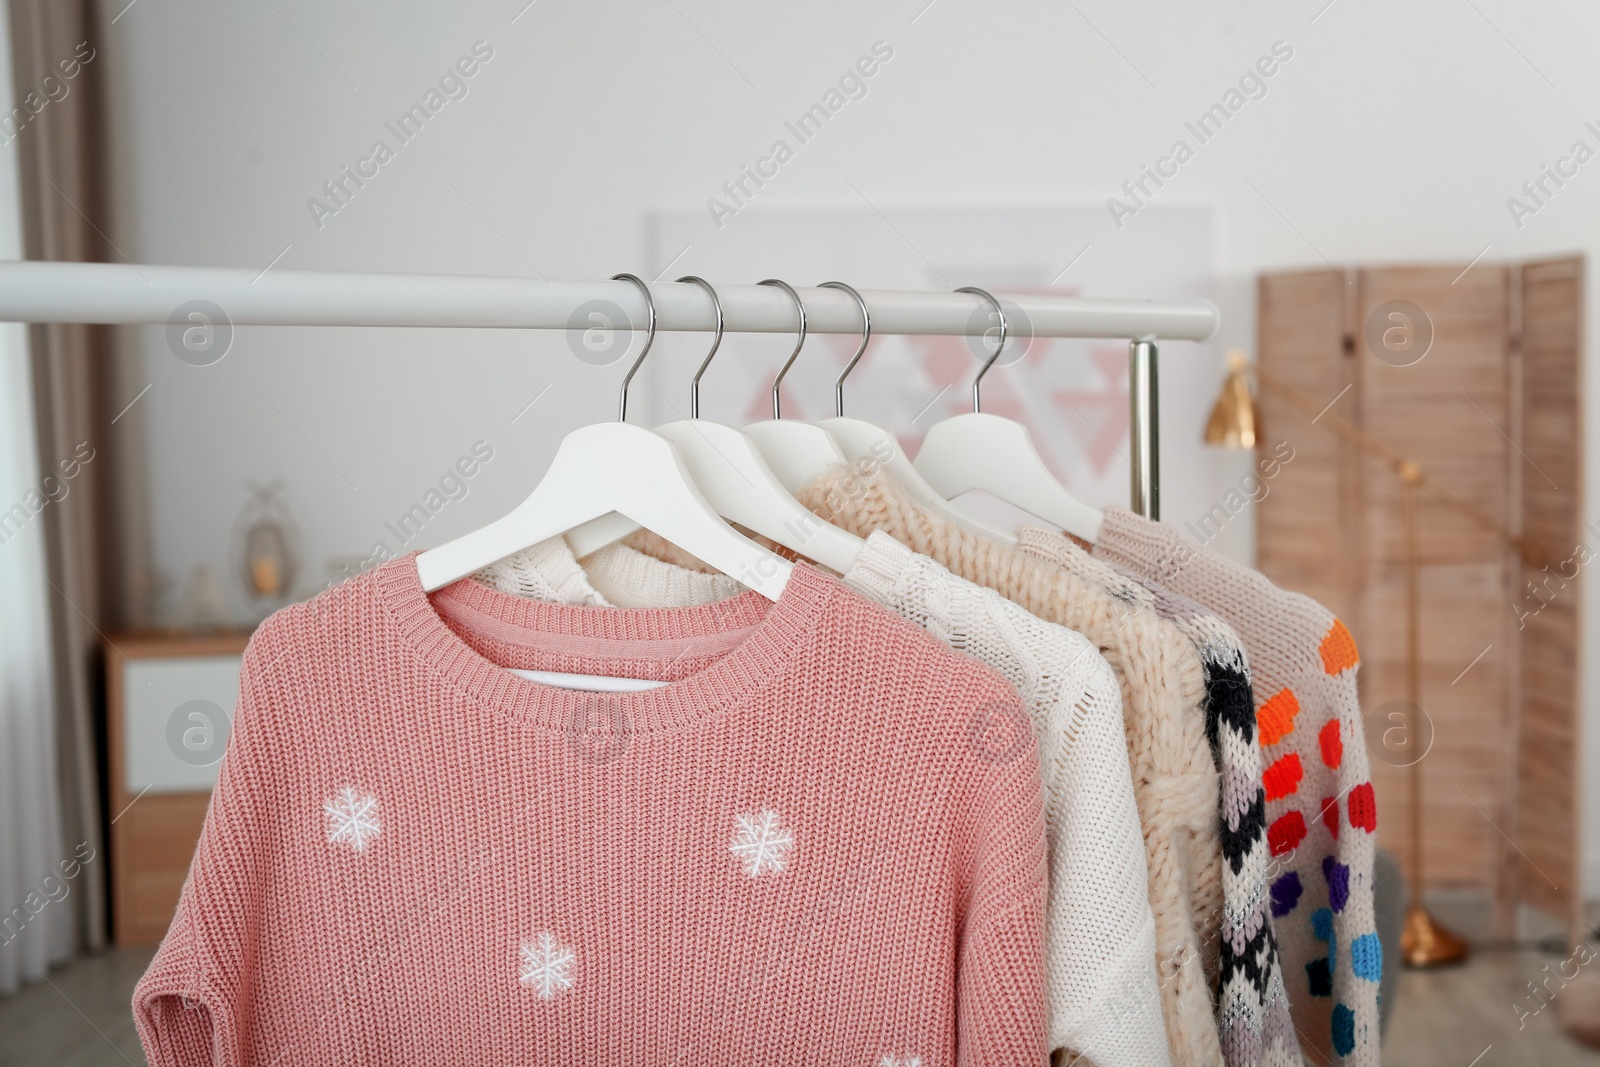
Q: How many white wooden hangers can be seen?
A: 5